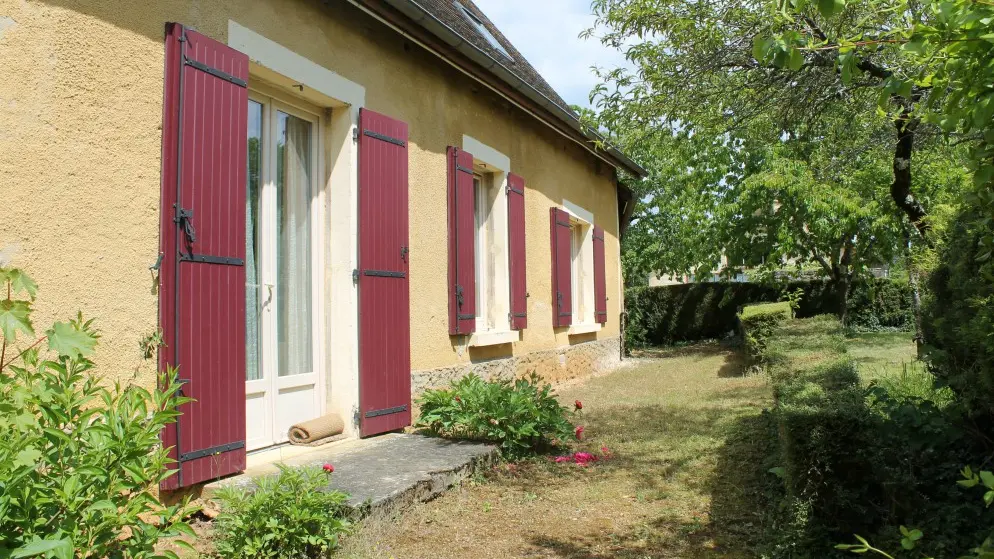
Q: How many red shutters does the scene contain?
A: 6